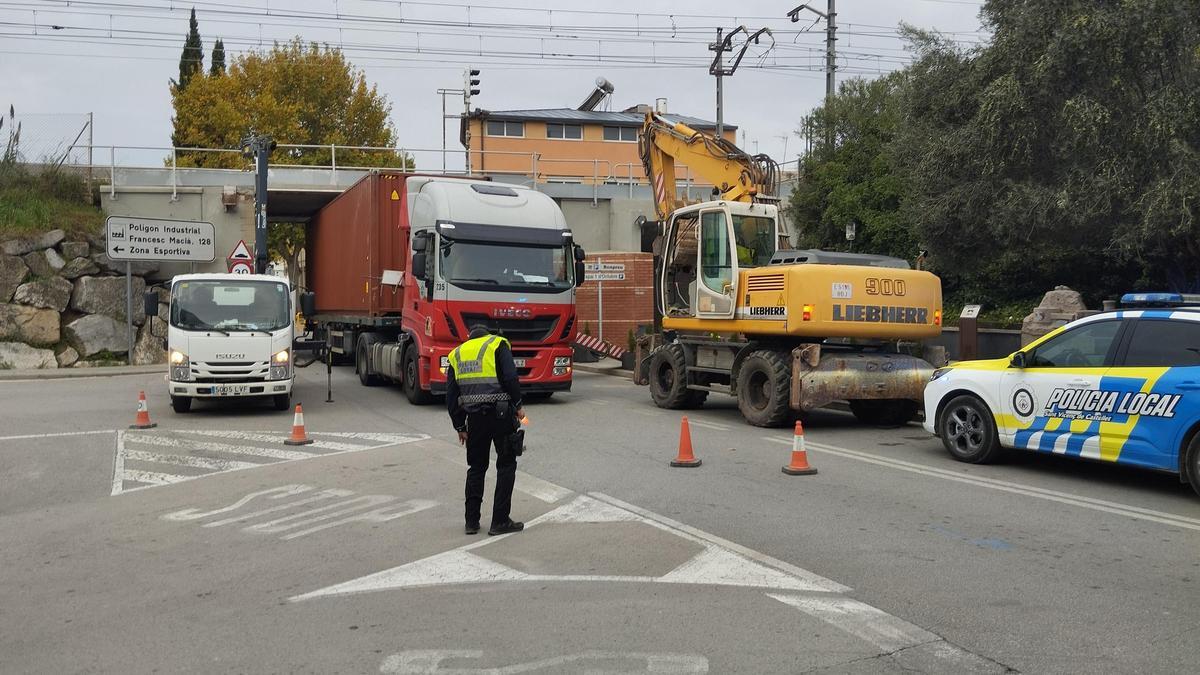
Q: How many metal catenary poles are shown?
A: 2